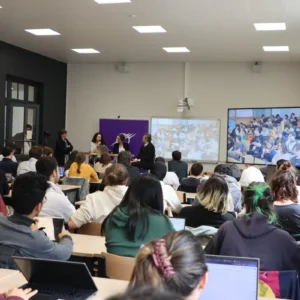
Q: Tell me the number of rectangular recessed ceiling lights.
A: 7